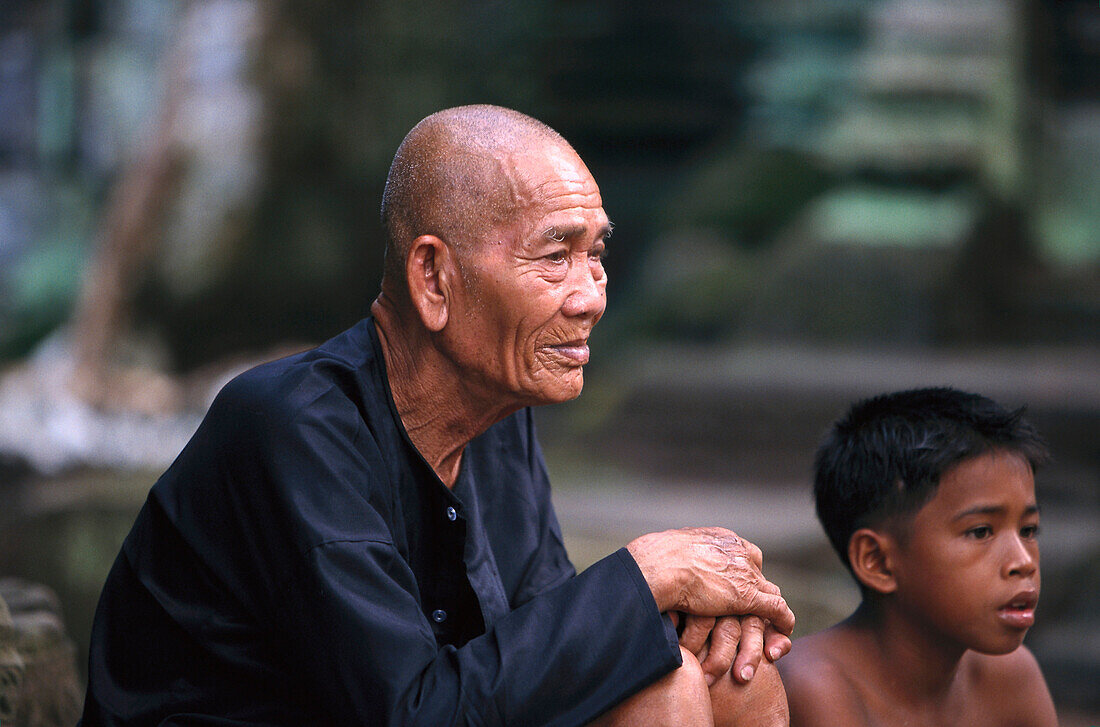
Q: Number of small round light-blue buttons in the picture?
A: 2